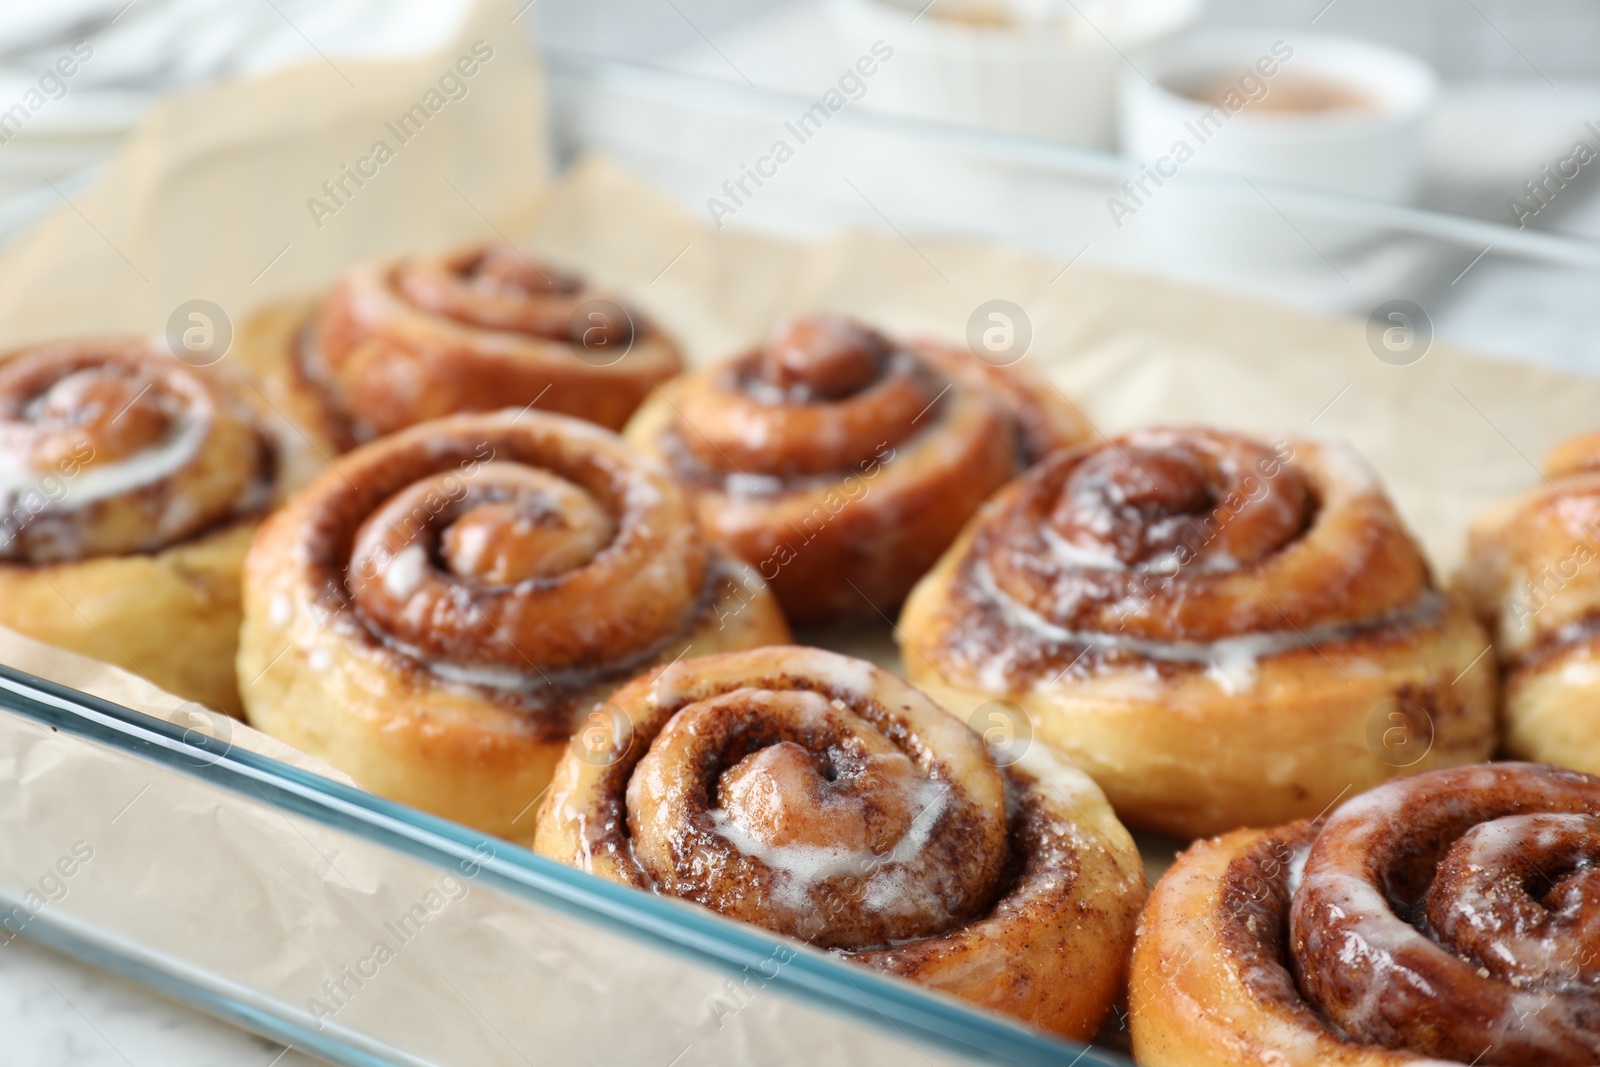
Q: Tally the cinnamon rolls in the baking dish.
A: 8